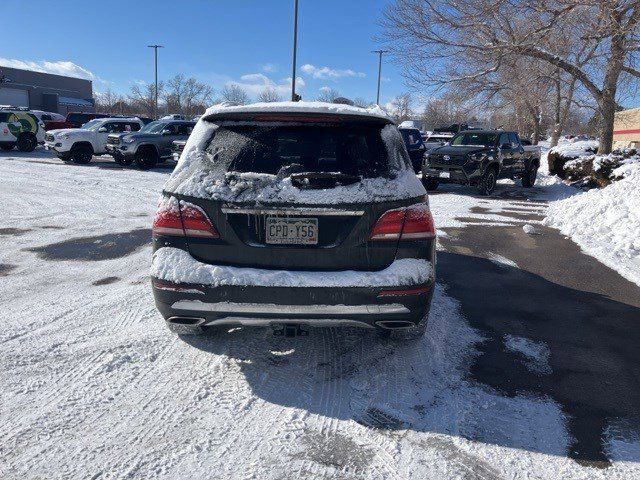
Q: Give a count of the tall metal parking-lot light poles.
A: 3